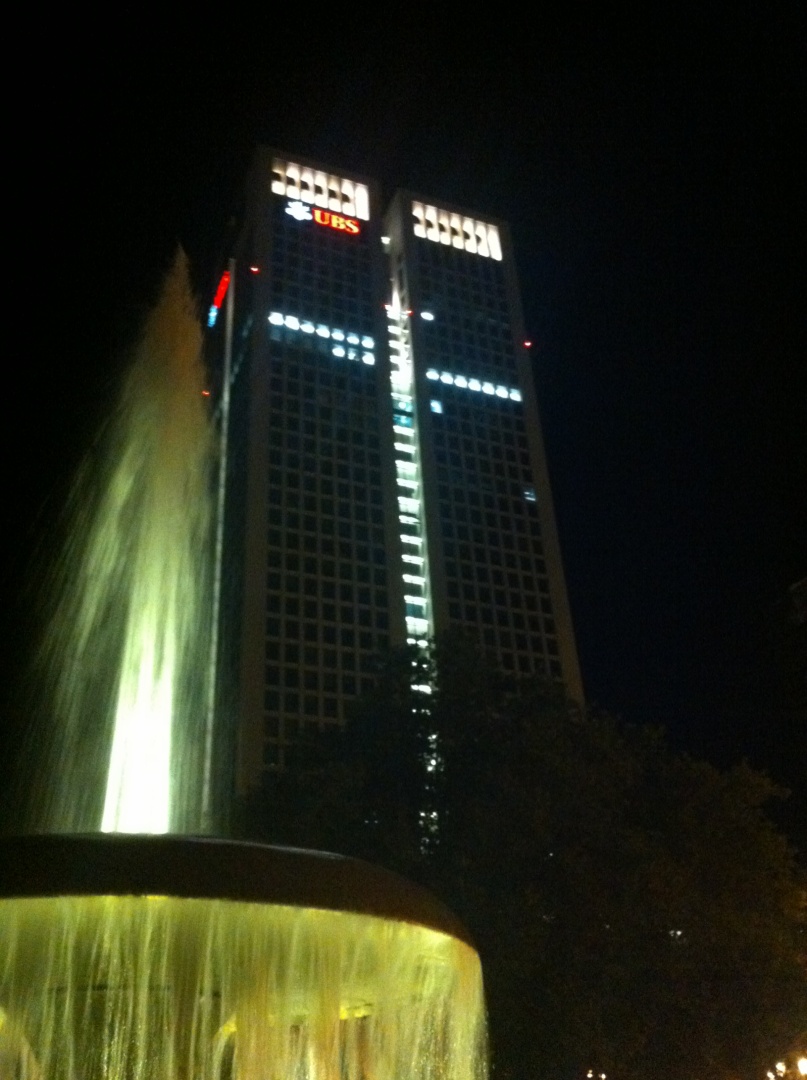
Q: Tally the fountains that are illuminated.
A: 1